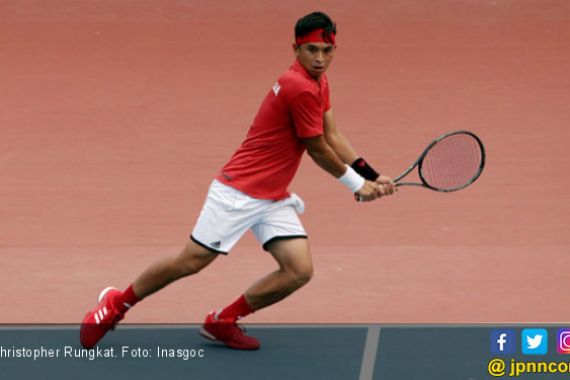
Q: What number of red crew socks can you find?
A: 2